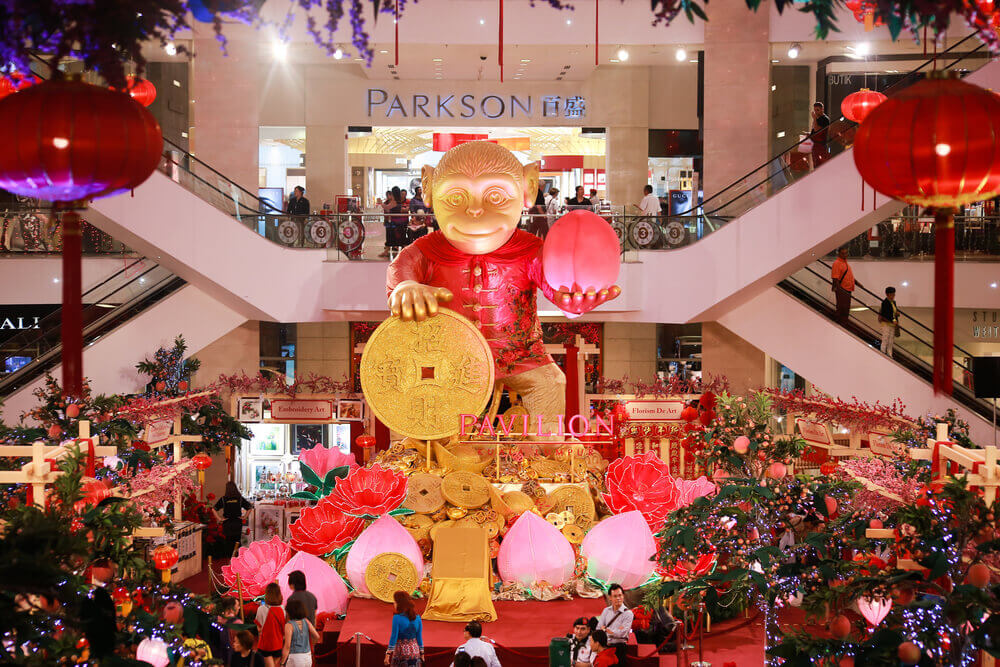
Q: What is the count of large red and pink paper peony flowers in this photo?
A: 7